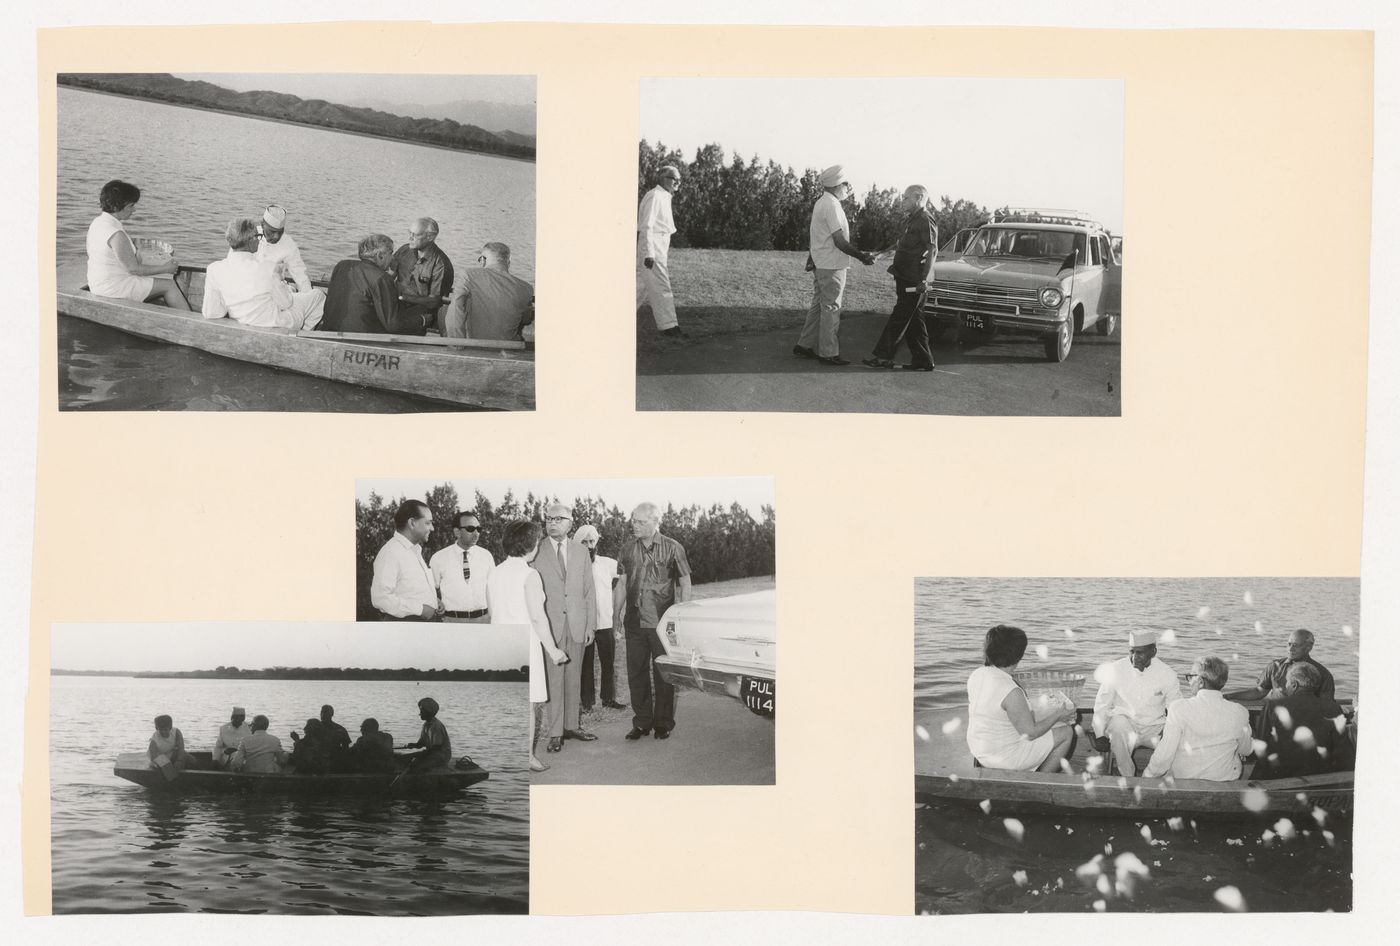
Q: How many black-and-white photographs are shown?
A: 5